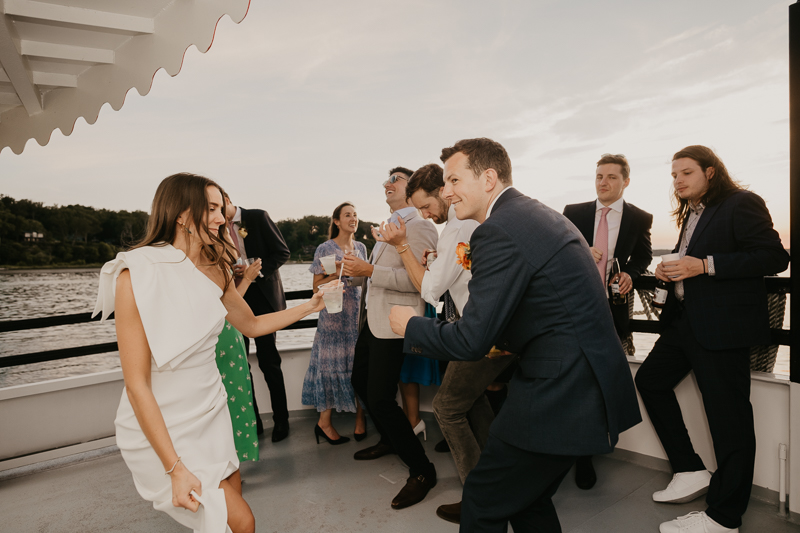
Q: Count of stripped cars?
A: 0